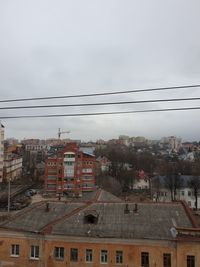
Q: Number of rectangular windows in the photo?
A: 10